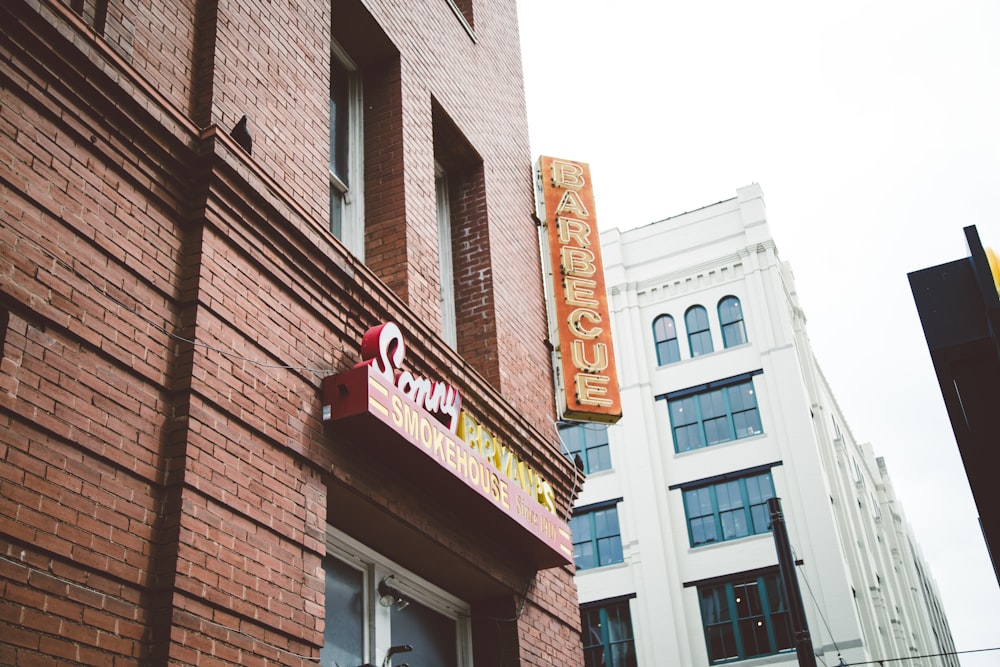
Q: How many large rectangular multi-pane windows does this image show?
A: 6